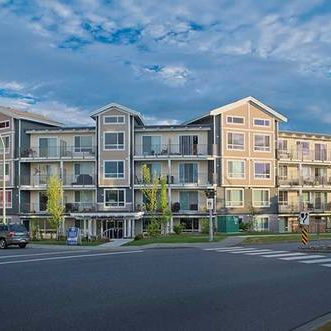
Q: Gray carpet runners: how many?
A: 0